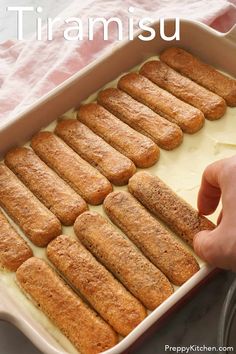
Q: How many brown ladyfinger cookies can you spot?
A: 15